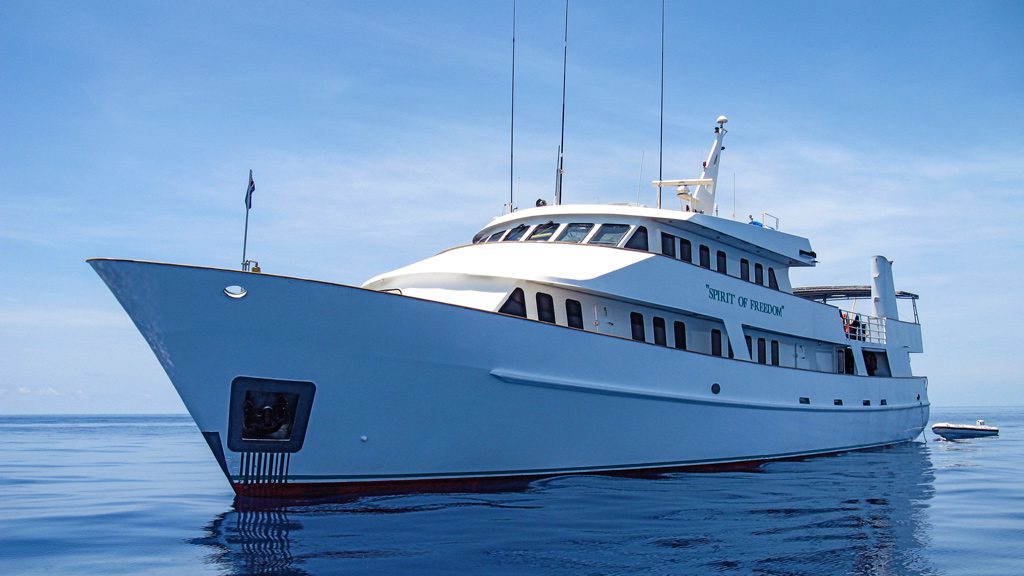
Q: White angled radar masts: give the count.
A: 1